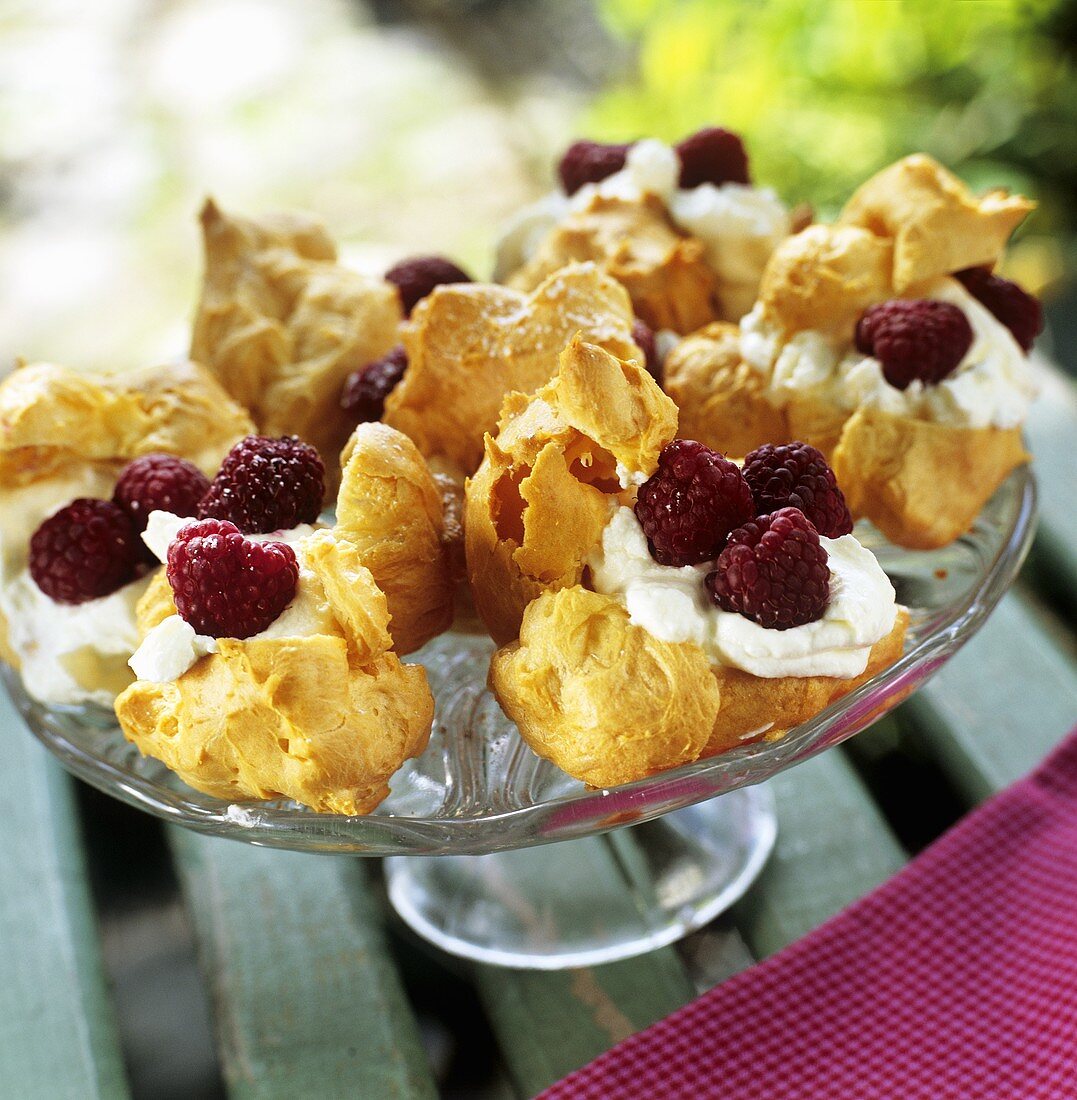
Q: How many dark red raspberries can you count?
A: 14